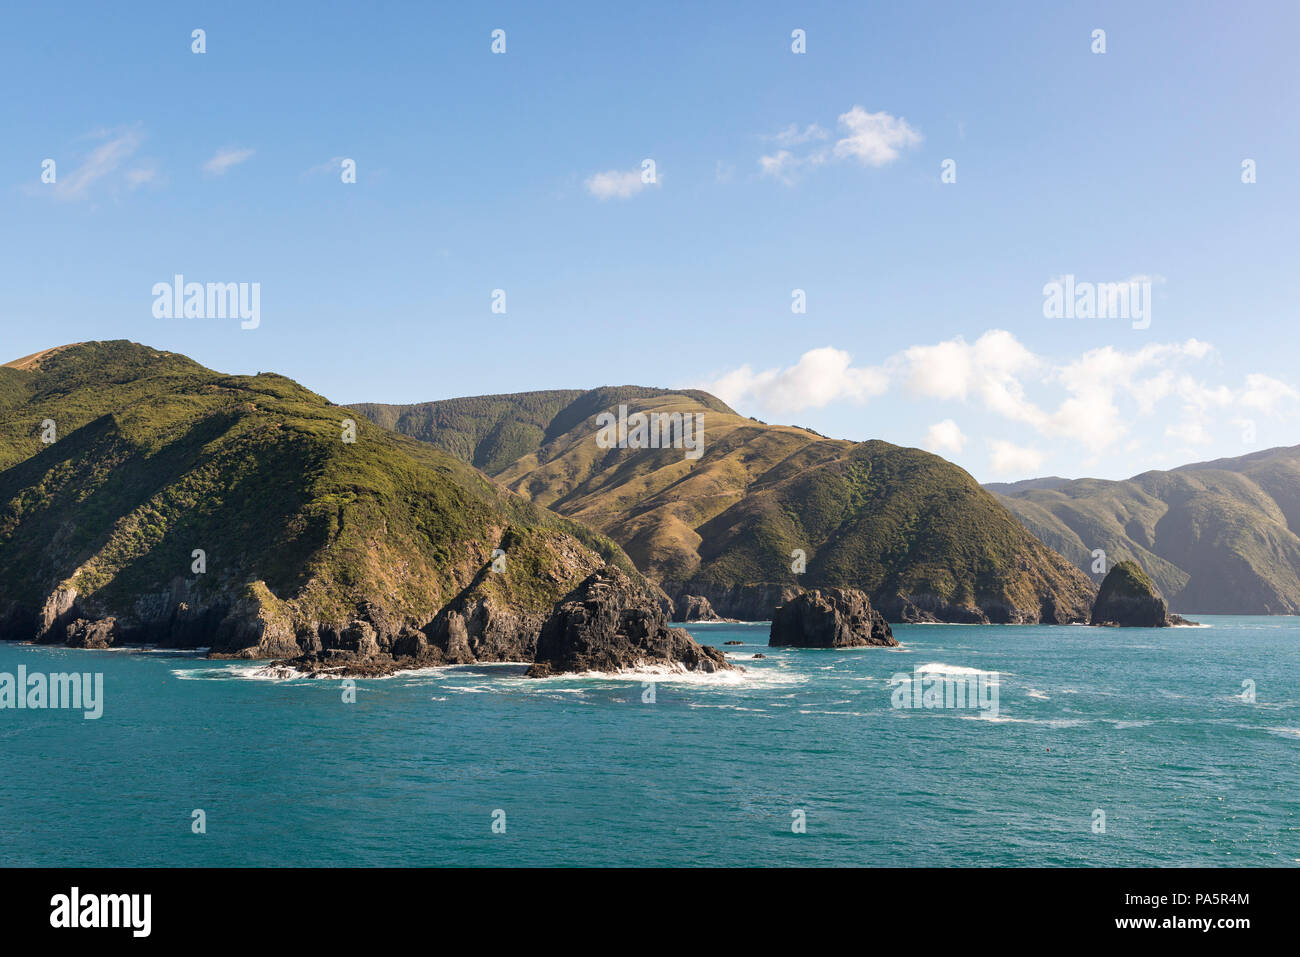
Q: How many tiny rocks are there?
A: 2